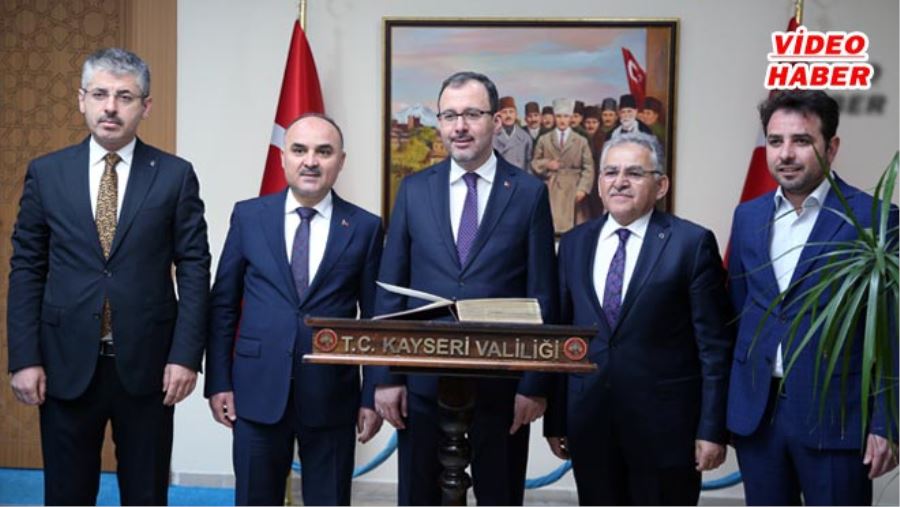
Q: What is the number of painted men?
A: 9